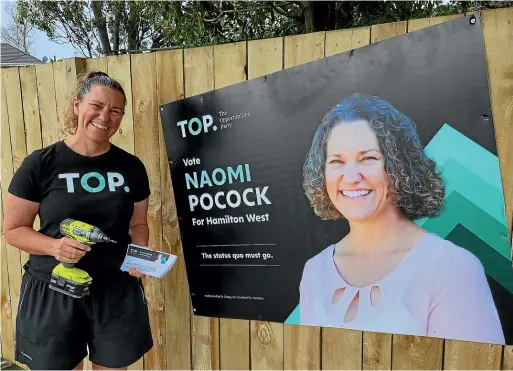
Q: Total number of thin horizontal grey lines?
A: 2